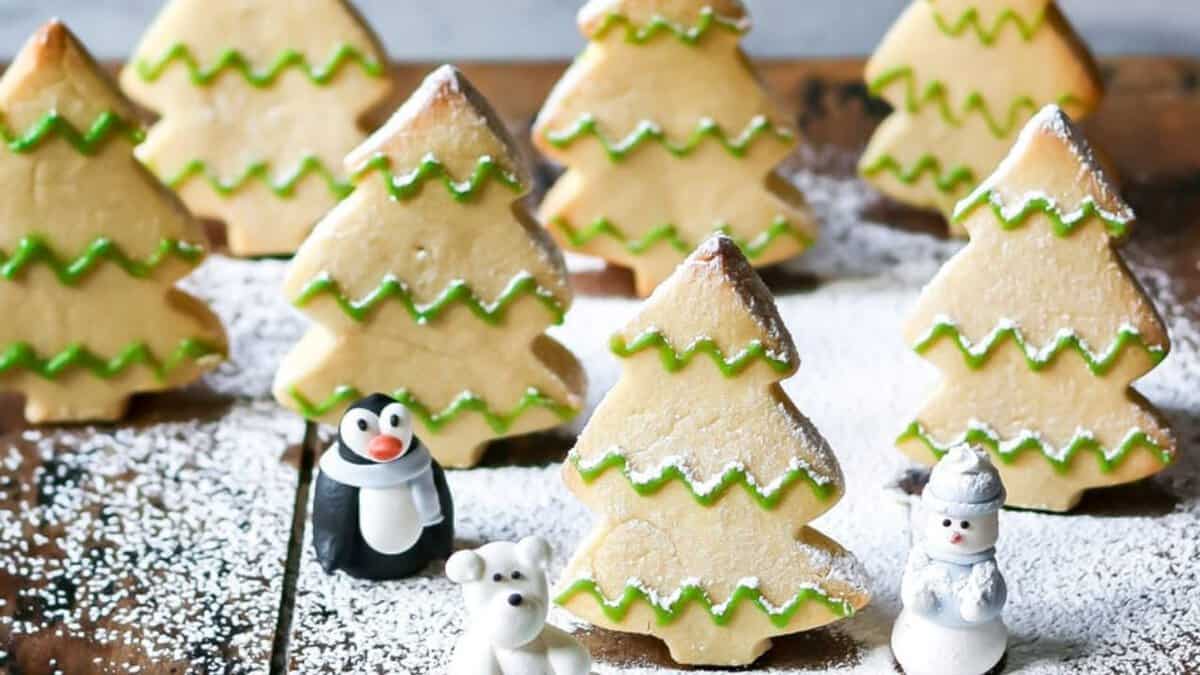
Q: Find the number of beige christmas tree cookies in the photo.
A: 7